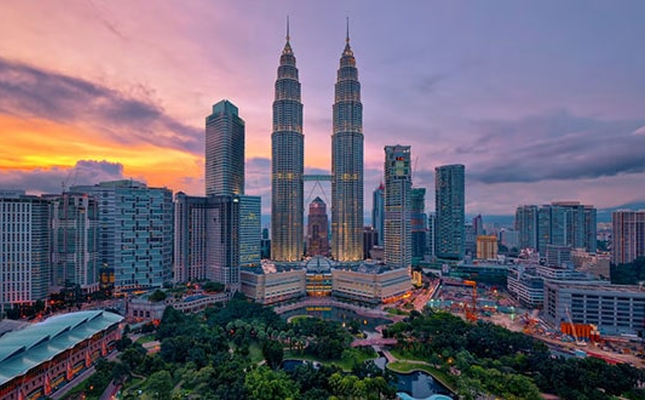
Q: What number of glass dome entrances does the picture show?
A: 1